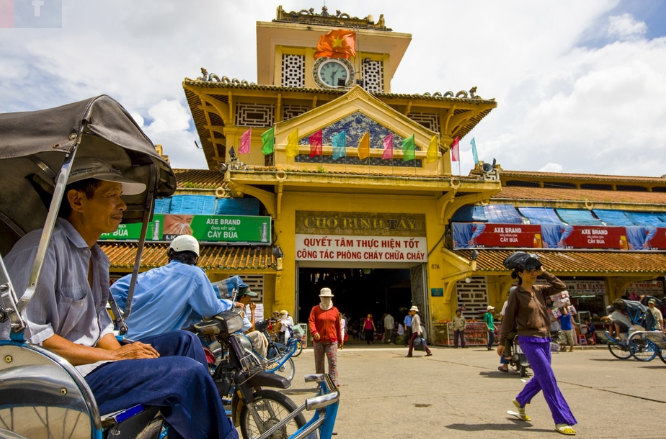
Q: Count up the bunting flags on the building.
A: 11